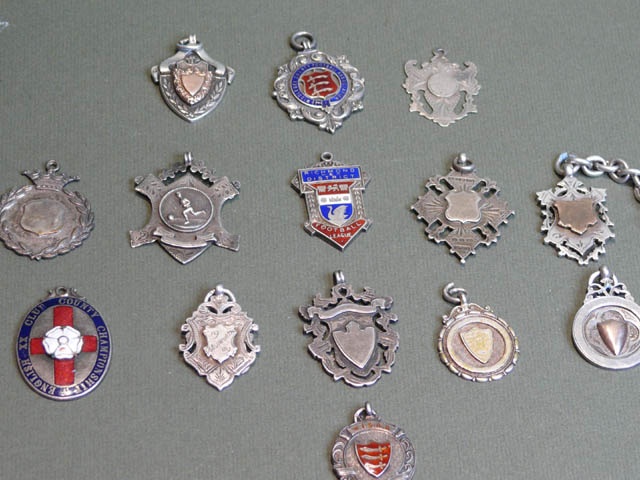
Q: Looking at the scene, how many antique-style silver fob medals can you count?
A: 14